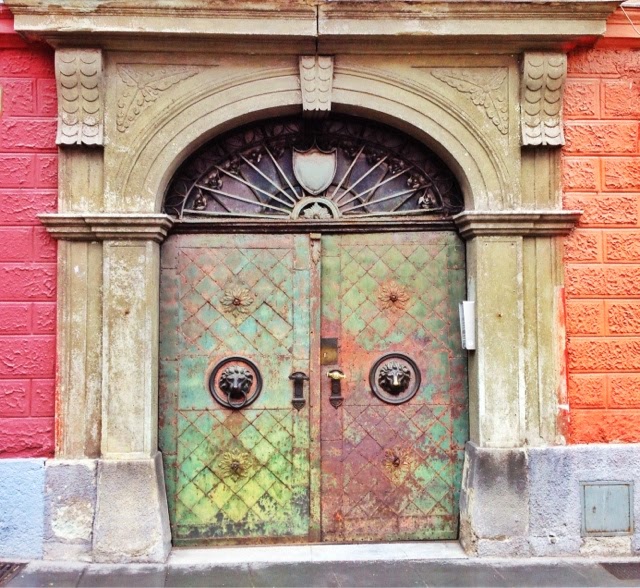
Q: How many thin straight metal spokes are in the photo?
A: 10